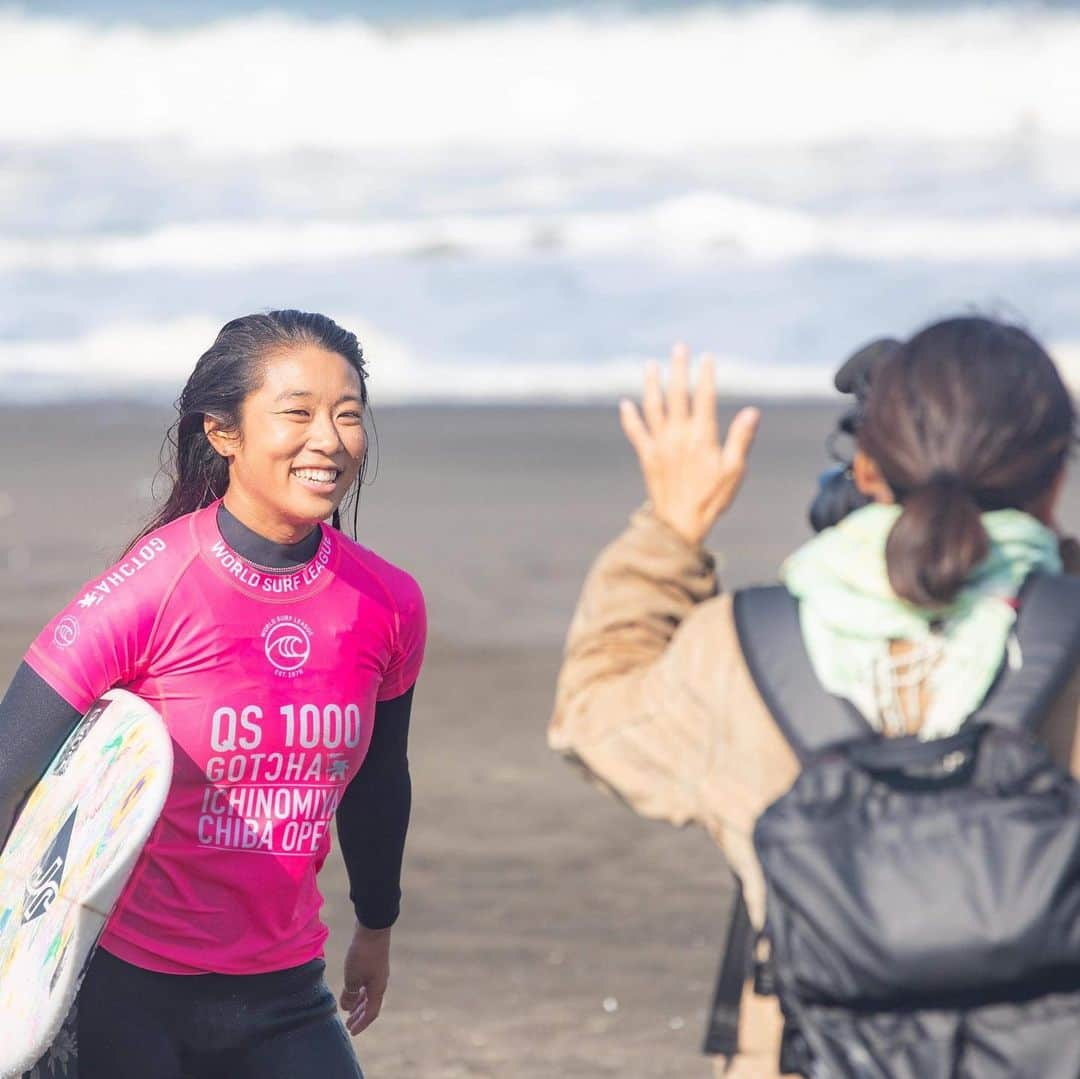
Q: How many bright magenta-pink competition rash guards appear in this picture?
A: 1